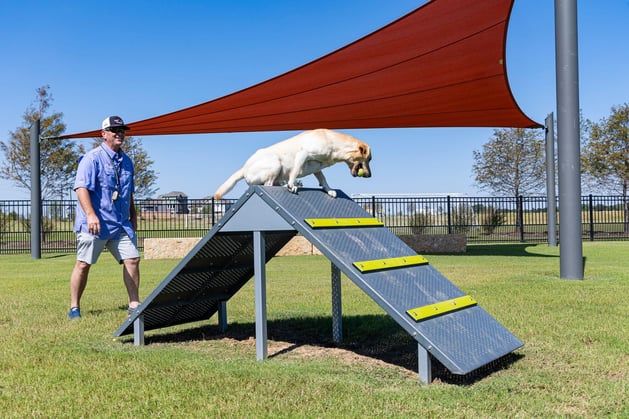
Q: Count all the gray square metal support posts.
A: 5